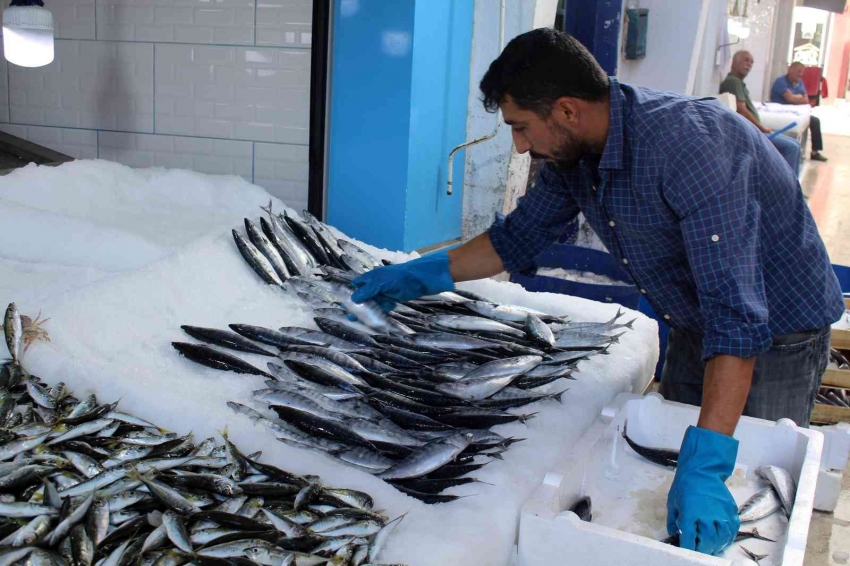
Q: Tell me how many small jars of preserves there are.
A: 0